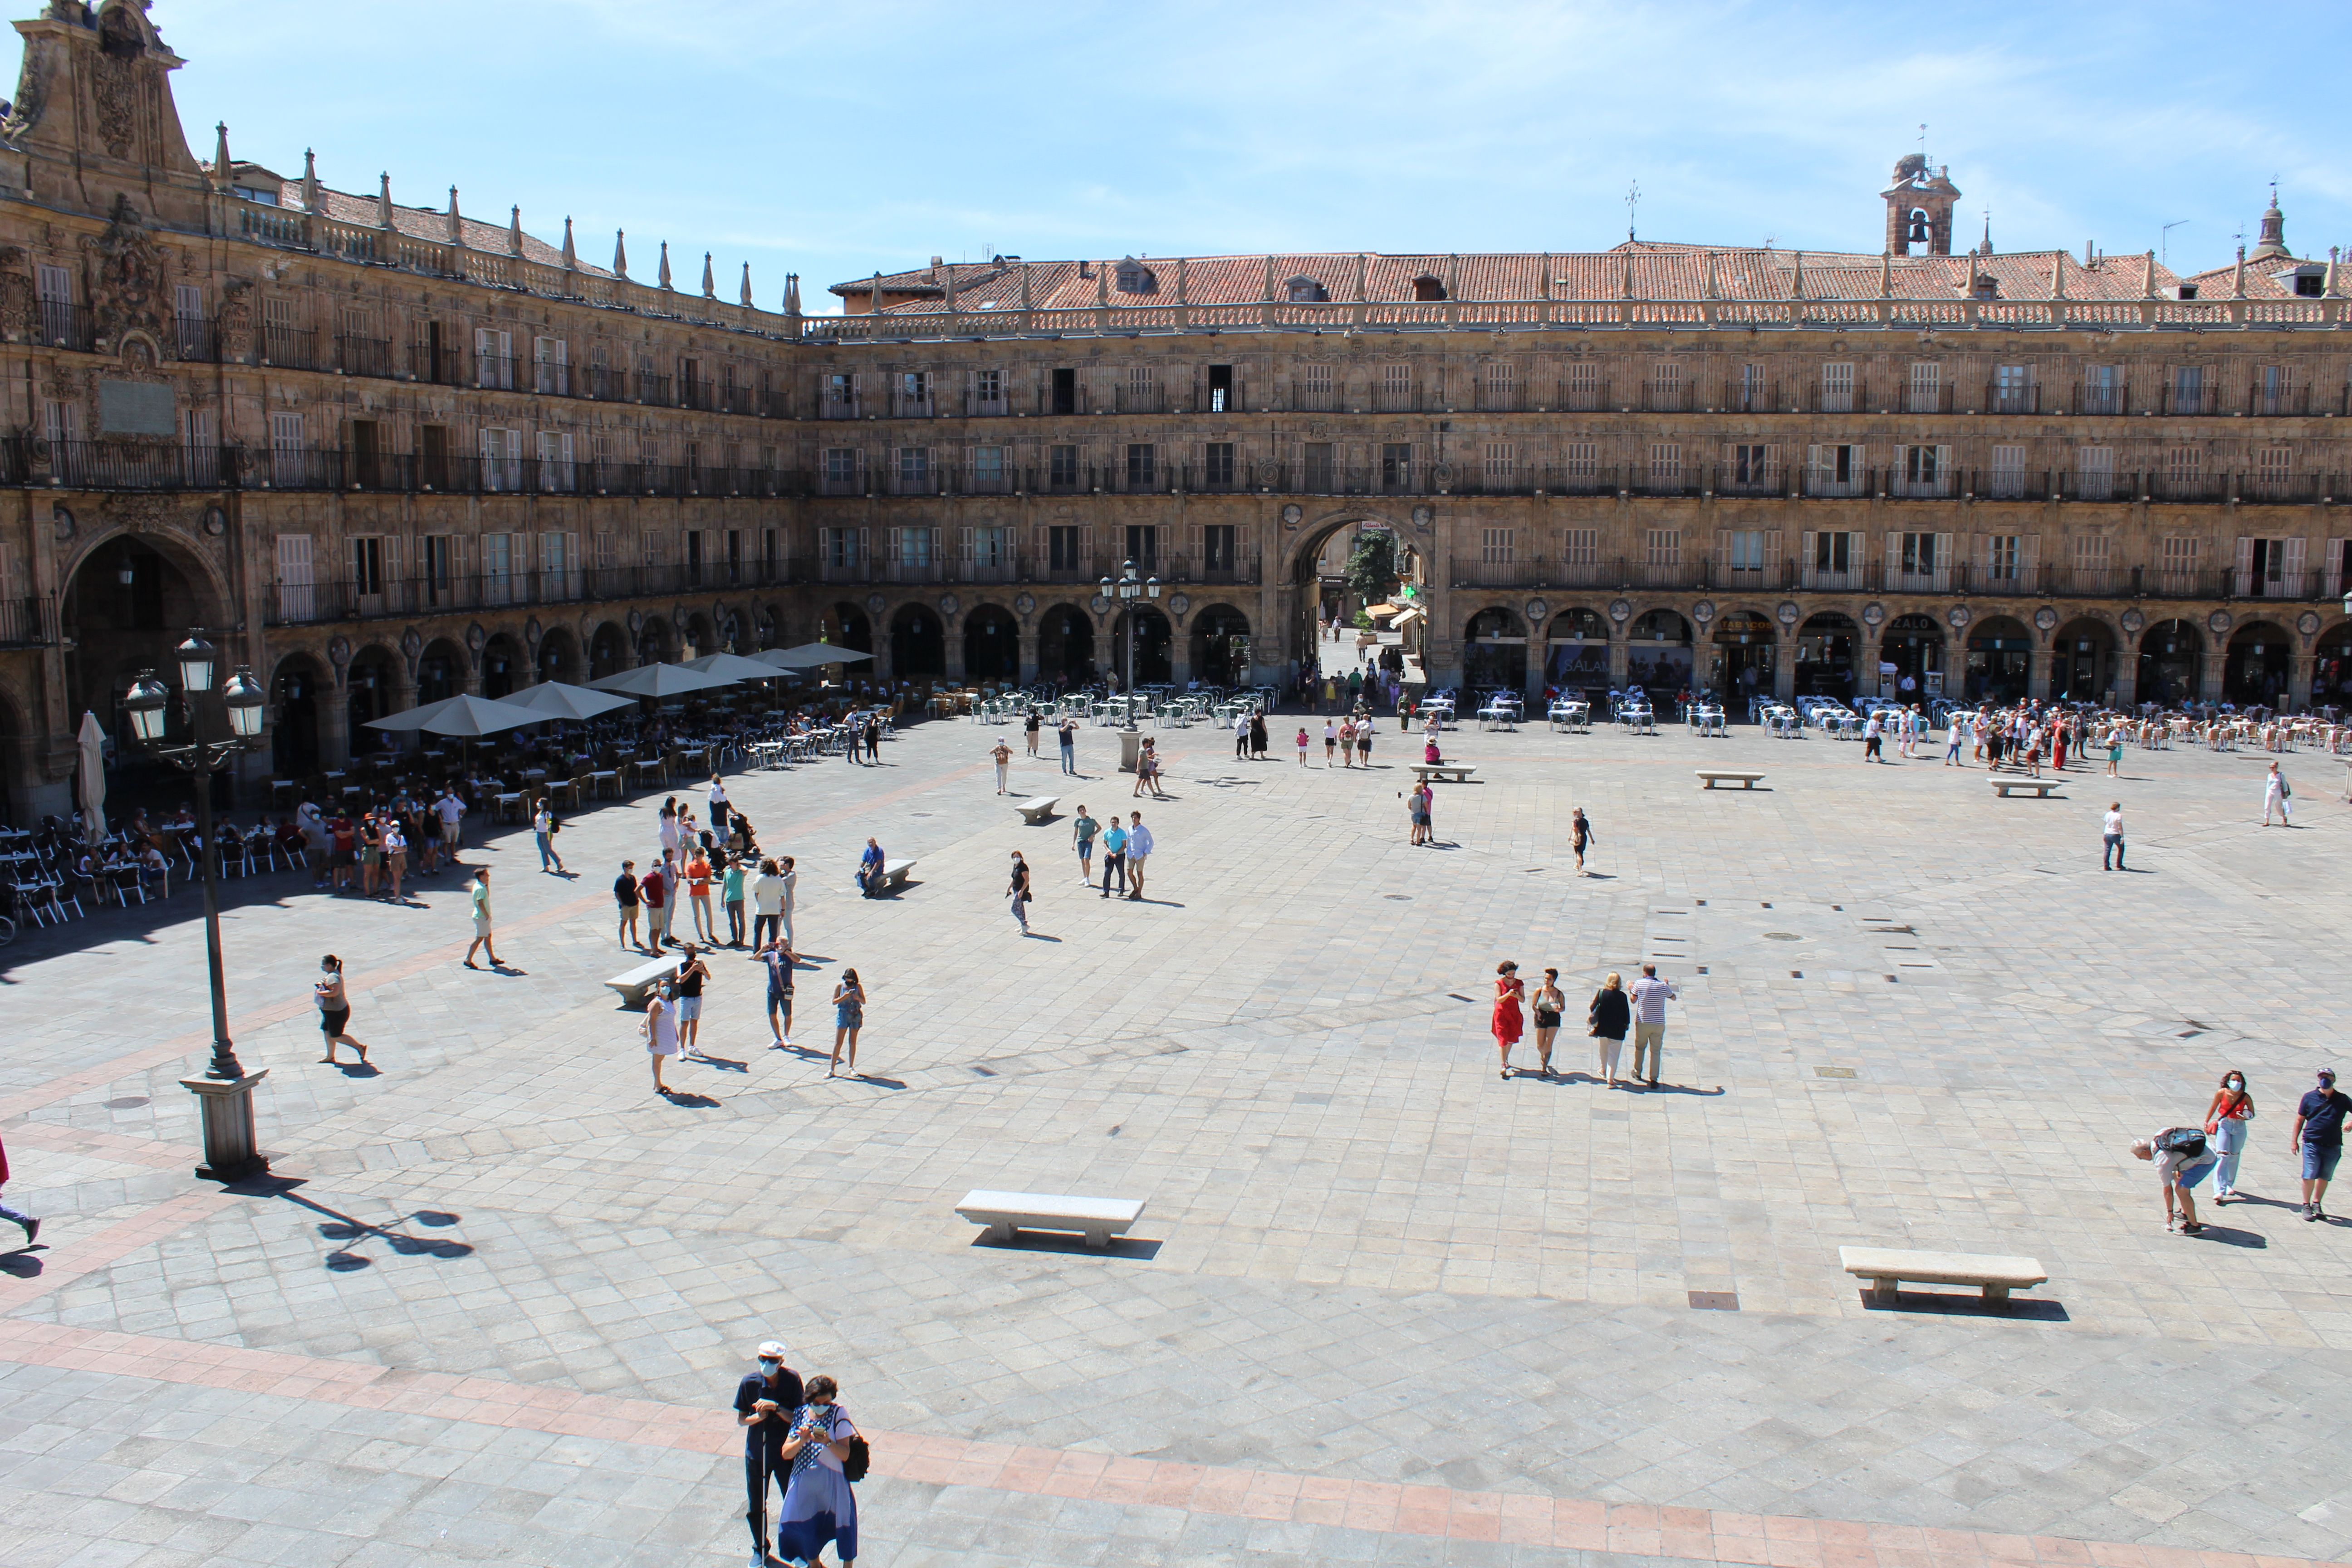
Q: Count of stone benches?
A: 8